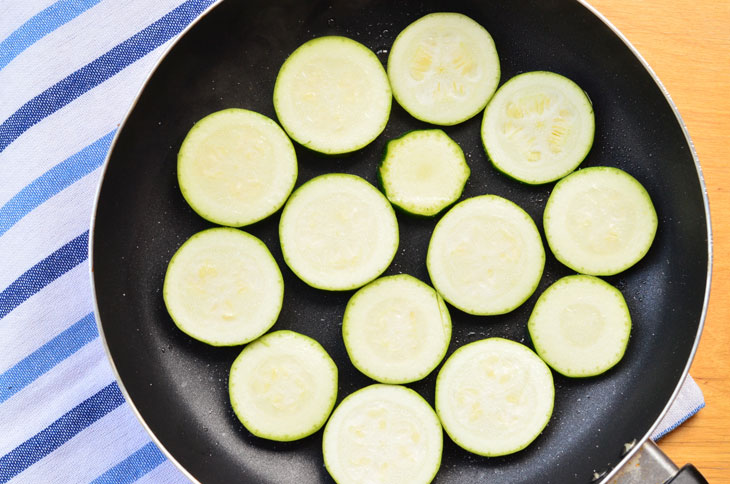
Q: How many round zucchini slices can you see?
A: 14